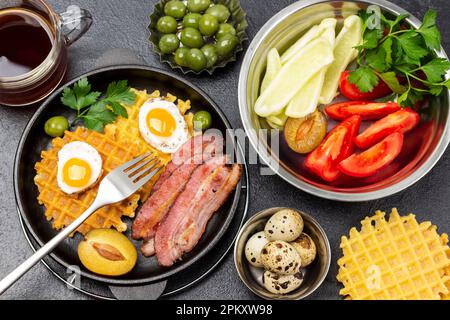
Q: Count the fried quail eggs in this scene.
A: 2